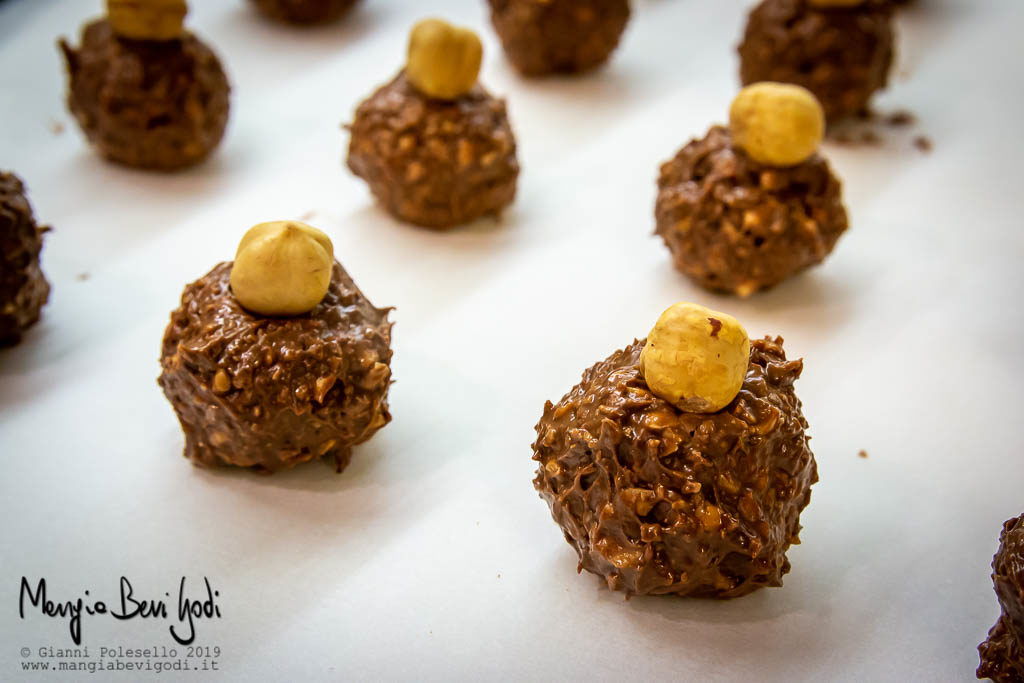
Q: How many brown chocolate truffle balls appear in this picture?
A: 10